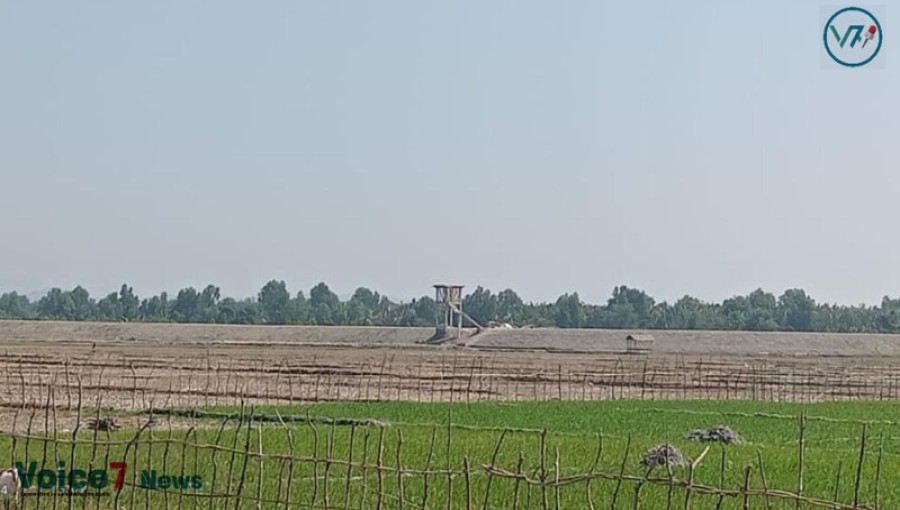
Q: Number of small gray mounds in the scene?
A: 2